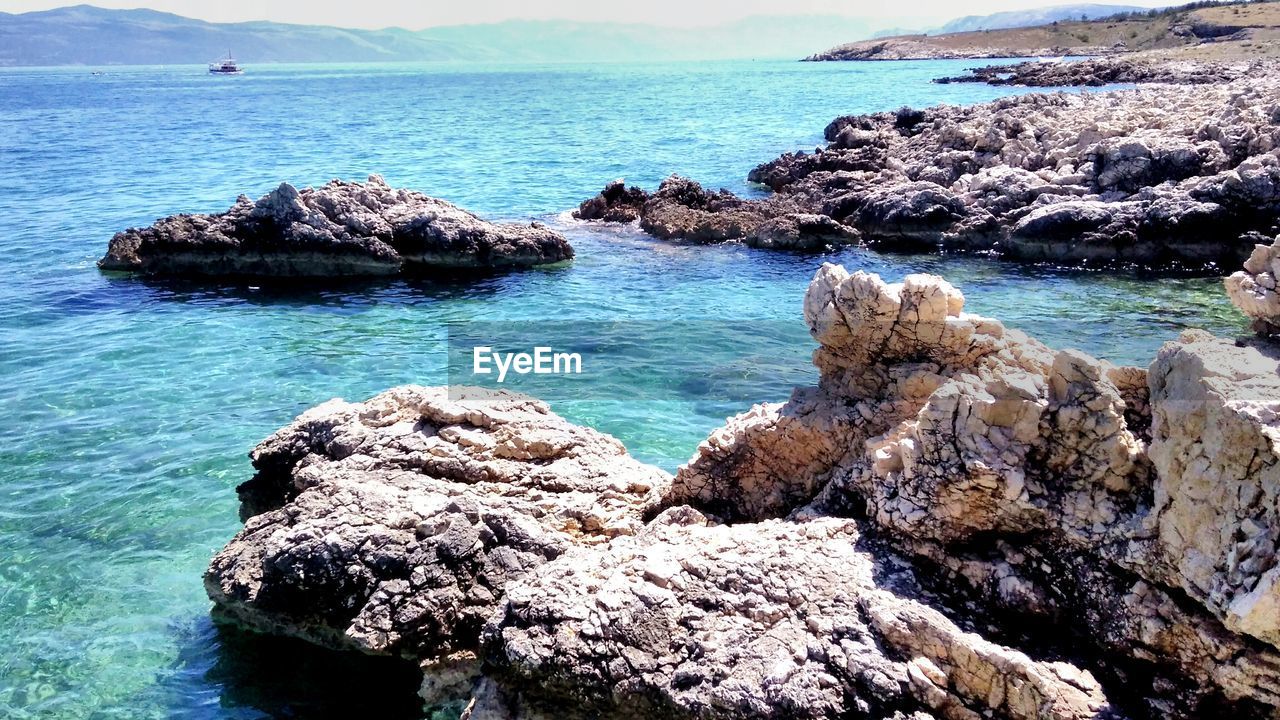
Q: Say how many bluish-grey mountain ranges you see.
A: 2